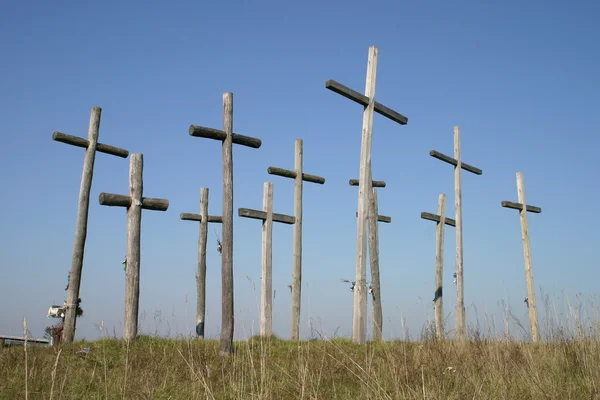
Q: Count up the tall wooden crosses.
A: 12